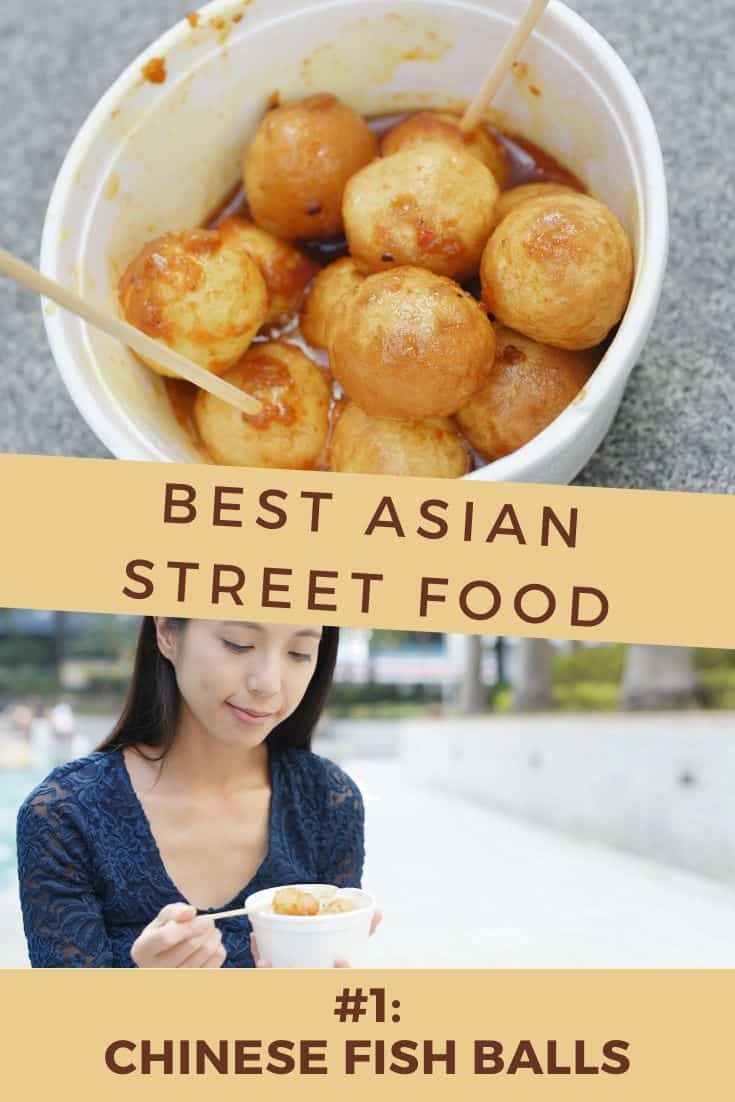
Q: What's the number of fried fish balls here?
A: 12